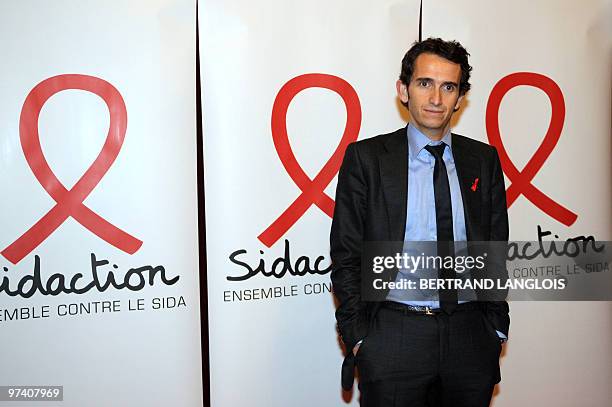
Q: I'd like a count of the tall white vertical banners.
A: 3